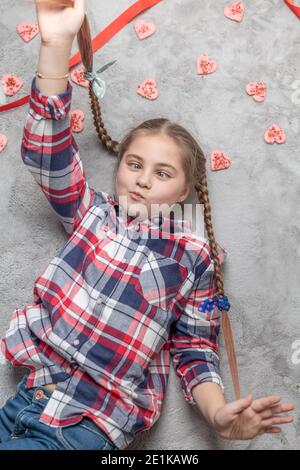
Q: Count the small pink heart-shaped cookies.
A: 12